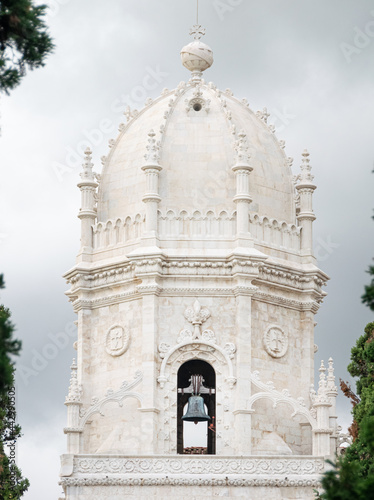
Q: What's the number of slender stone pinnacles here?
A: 7